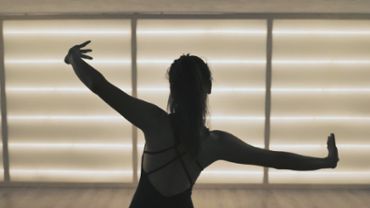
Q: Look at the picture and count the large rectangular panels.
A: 3